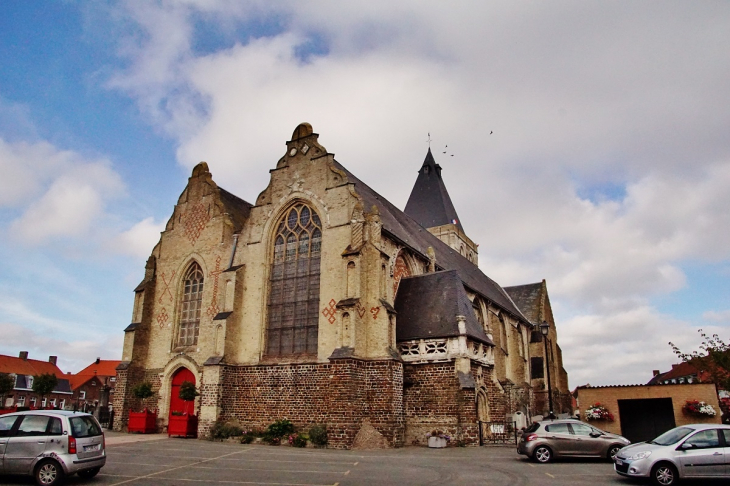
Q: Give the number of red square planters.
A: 2